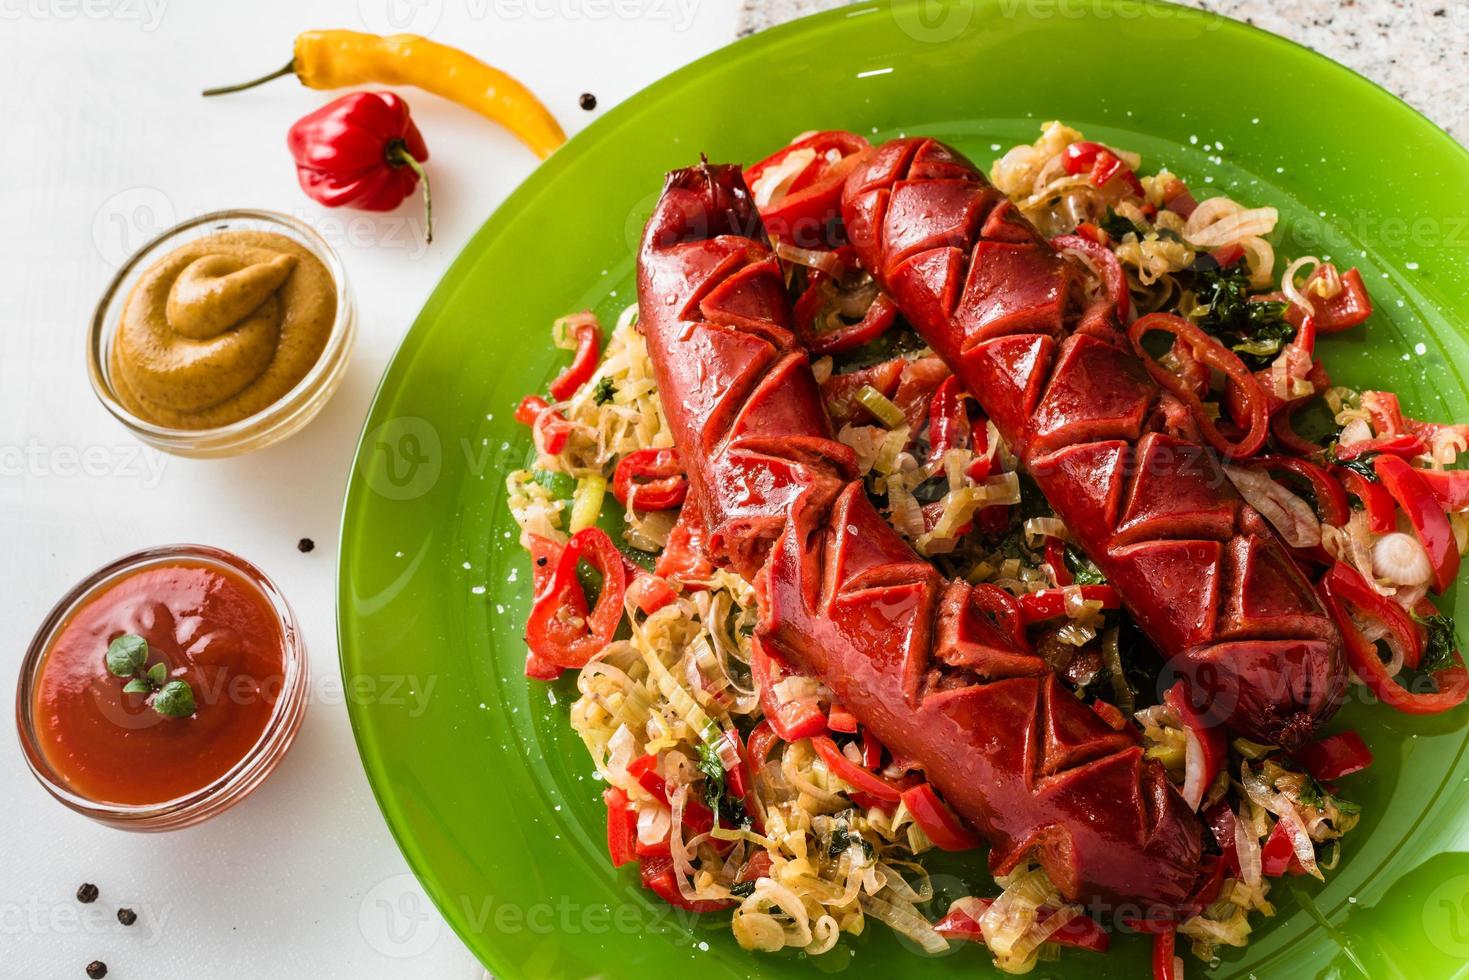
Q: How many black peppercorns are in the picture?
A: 5